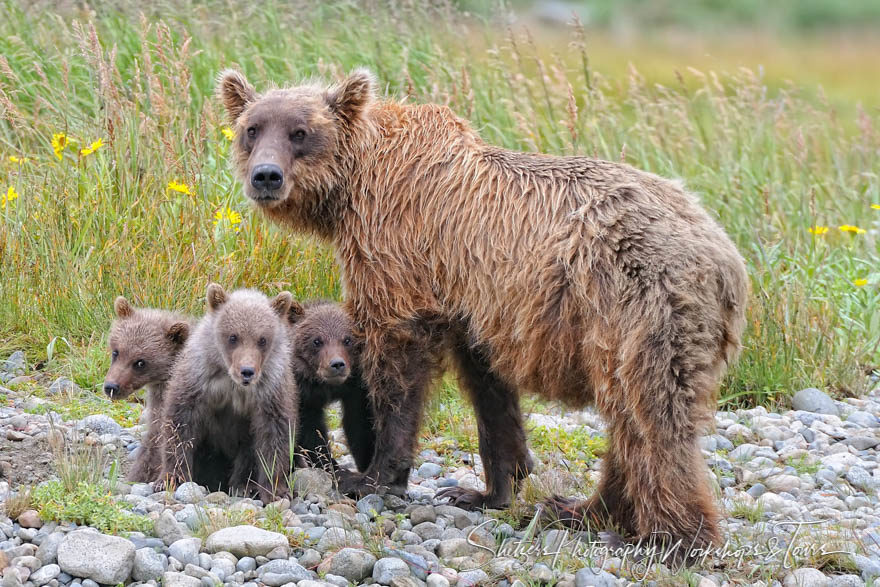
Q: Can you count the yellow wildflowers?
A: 11